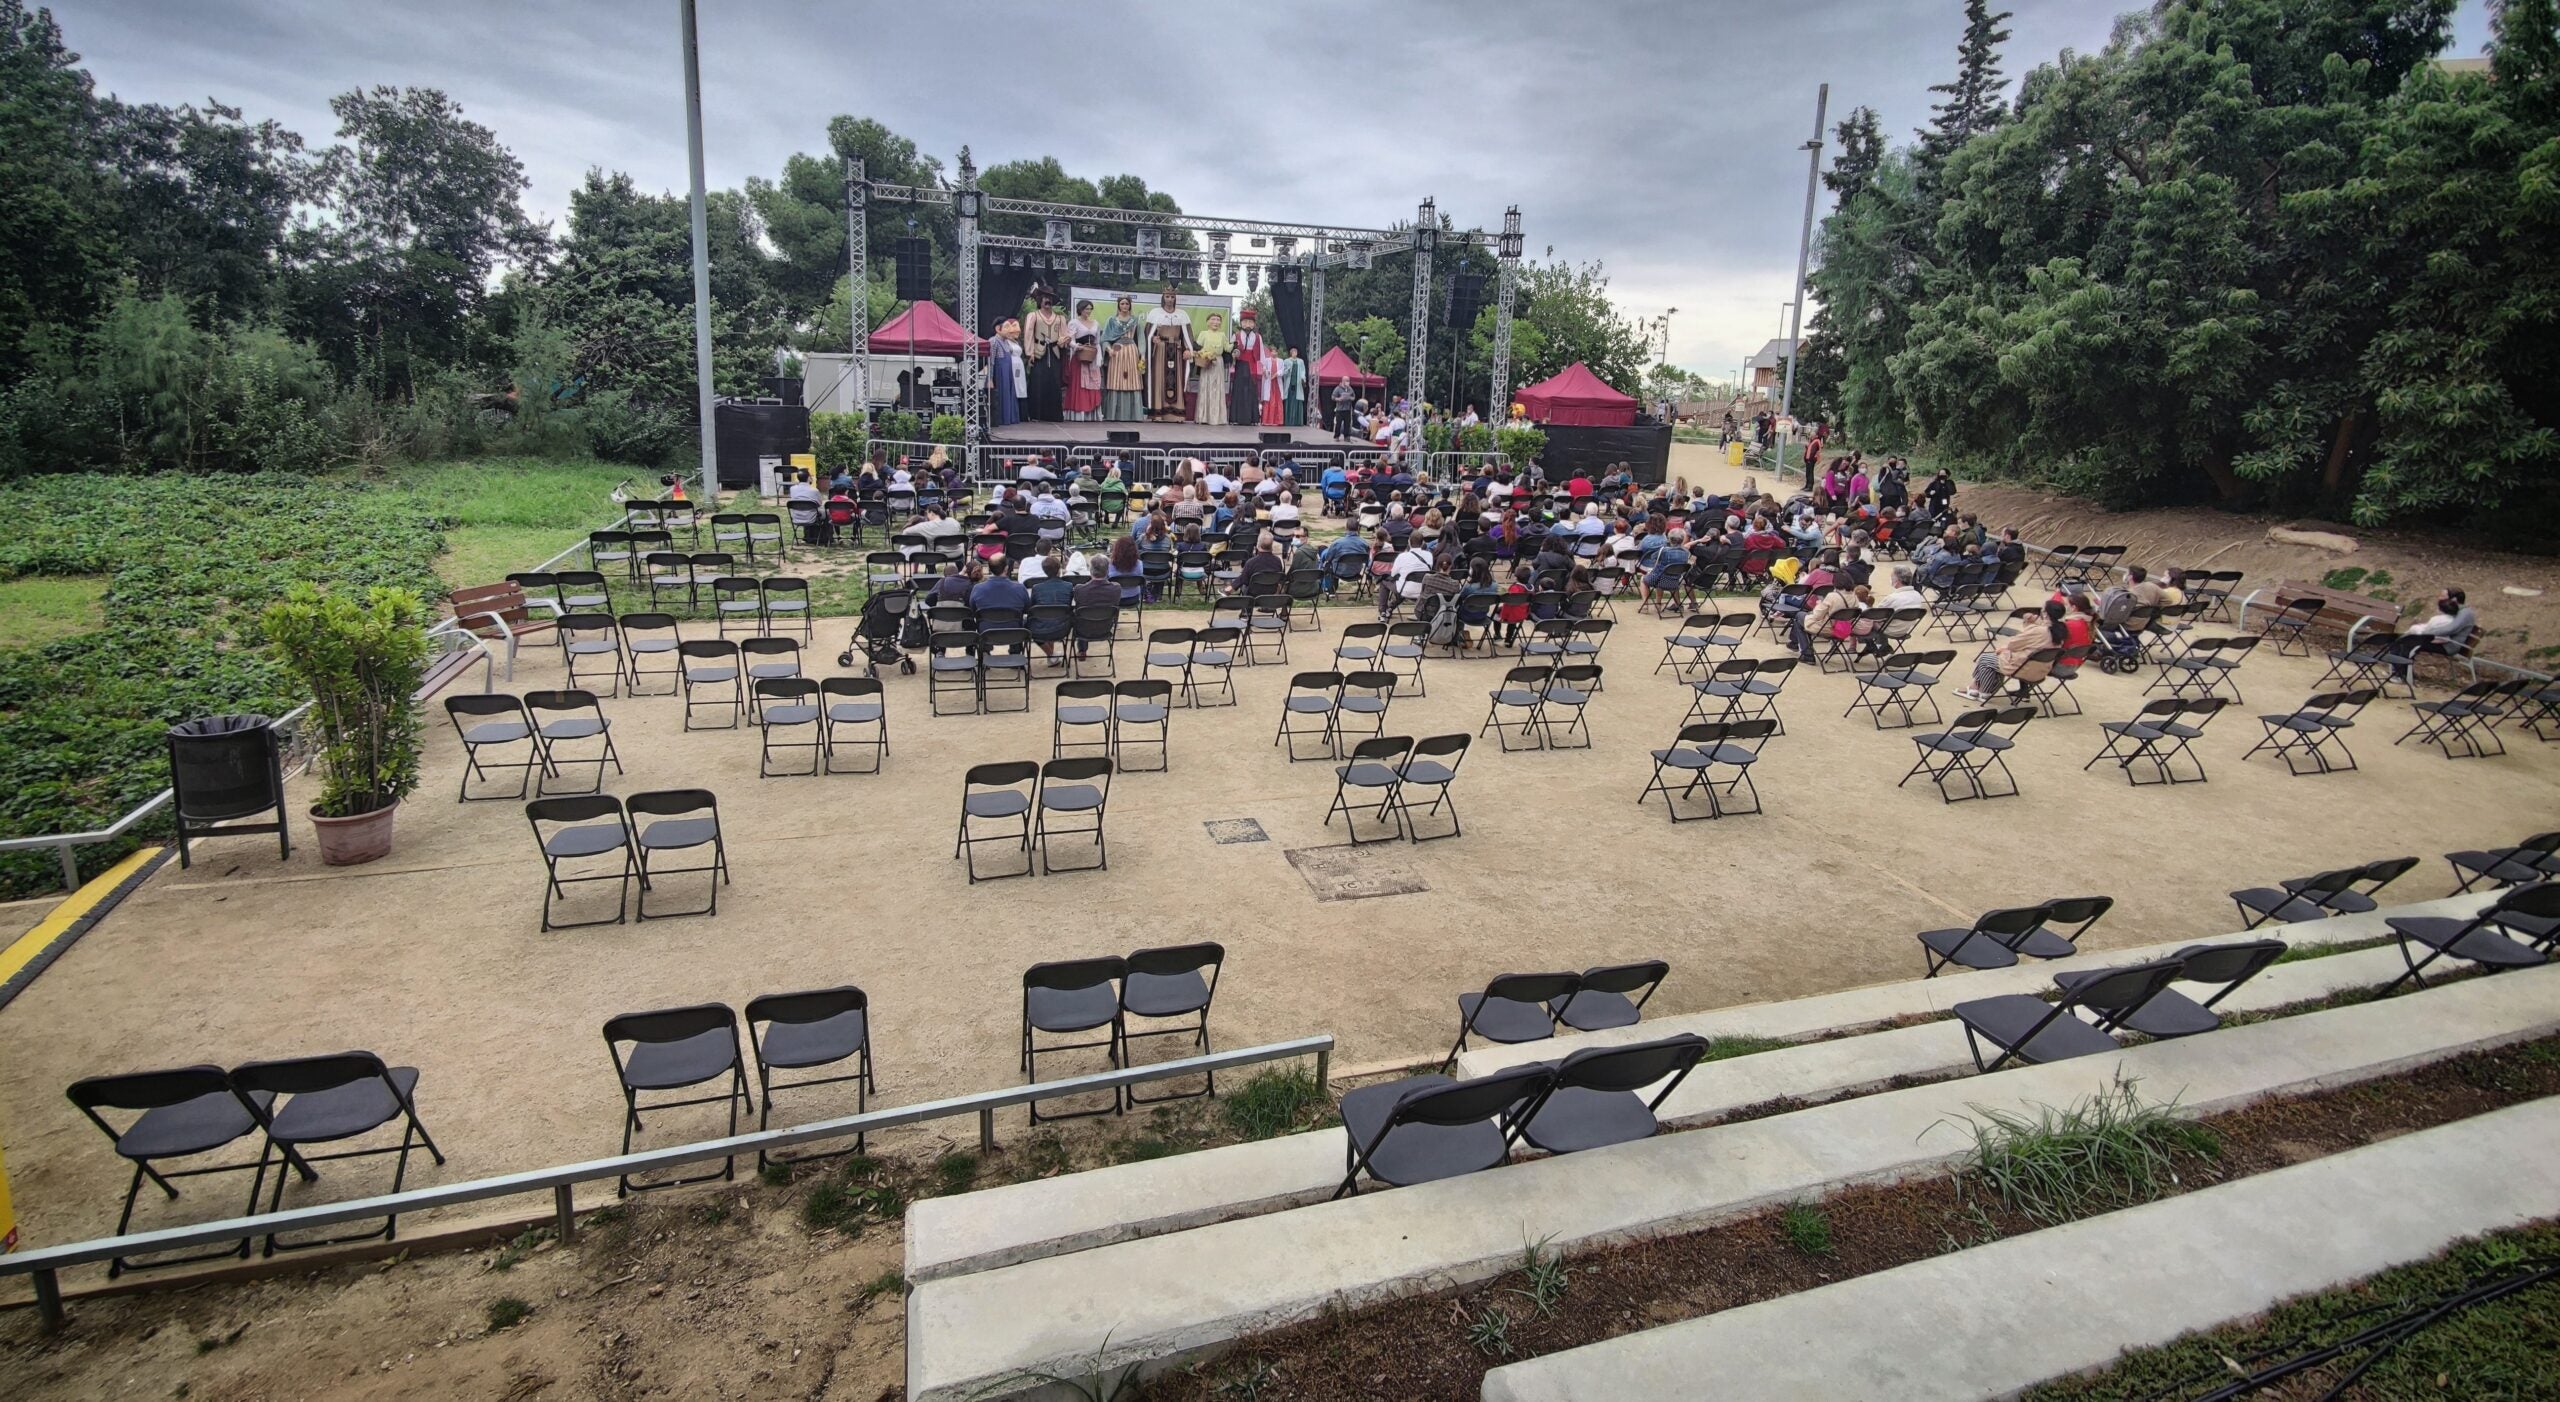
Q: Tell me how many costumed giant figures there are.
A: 10